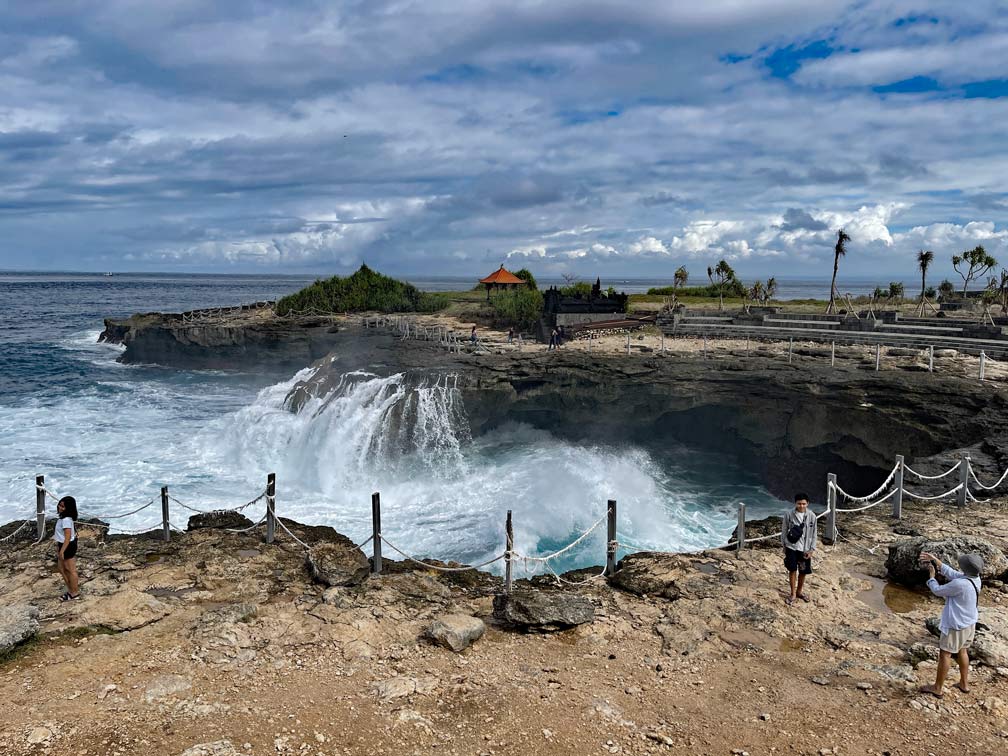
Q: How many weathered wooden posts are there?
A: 10